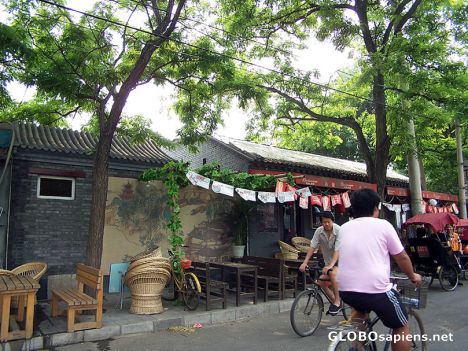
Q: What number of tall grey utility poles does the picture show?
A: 2